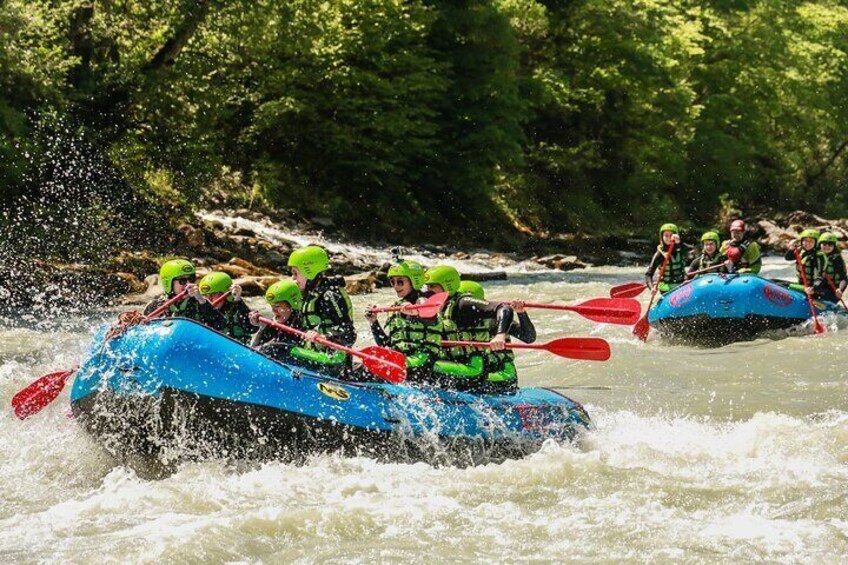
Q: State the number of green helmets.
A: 11